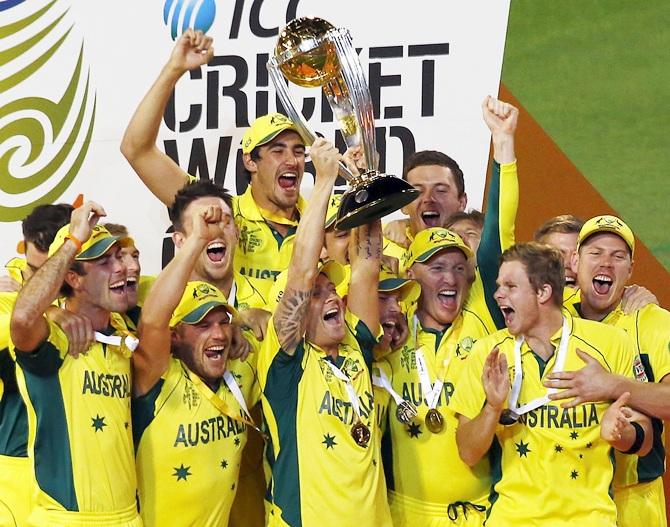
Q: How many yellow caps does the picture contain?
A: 8